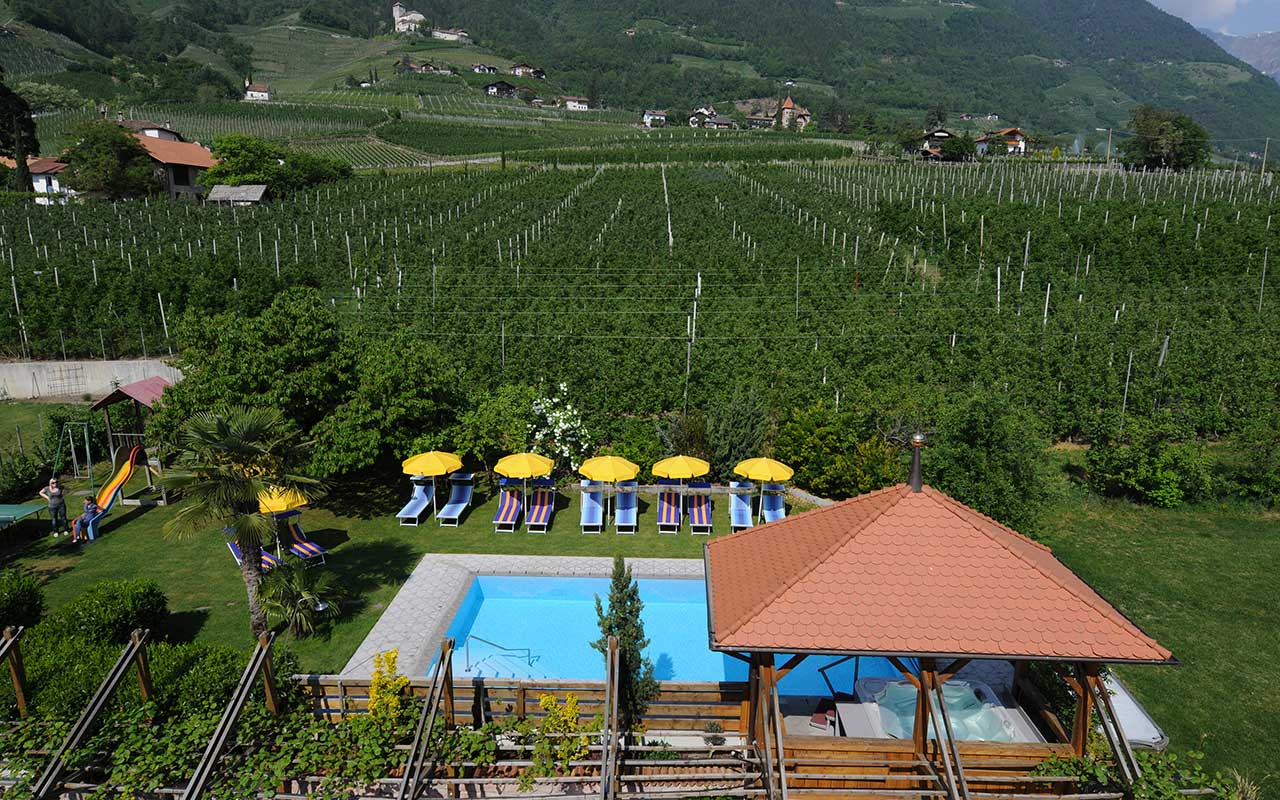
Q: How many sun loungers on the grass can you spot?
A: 12